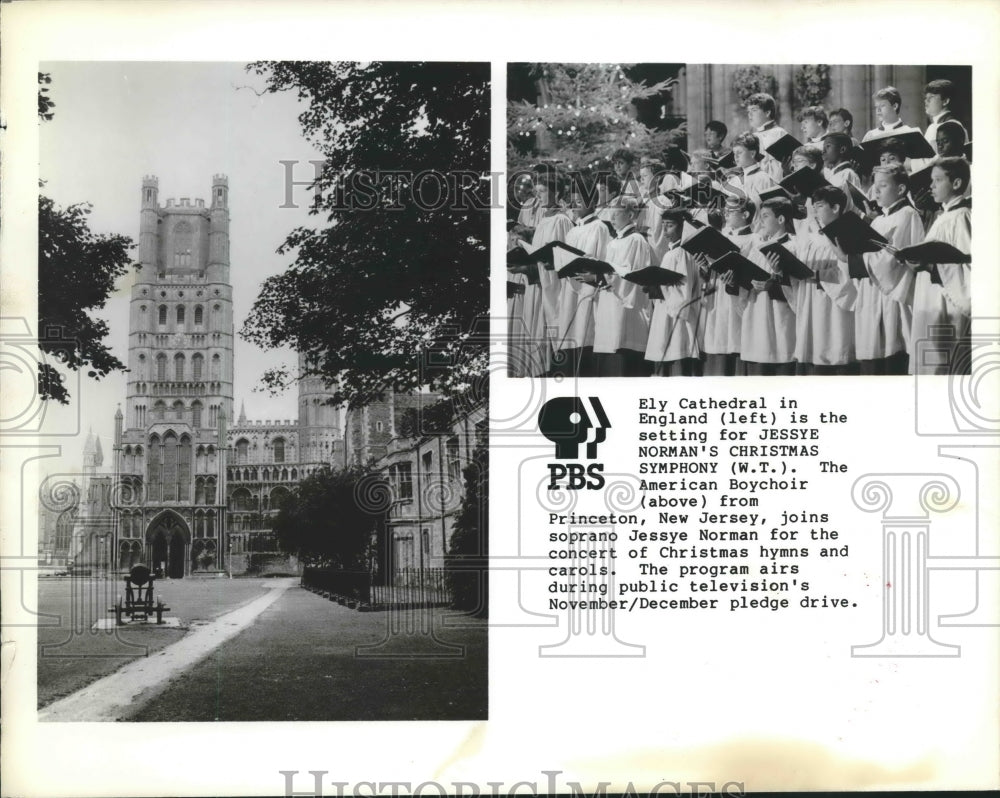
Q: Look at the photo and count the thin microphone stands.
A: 2